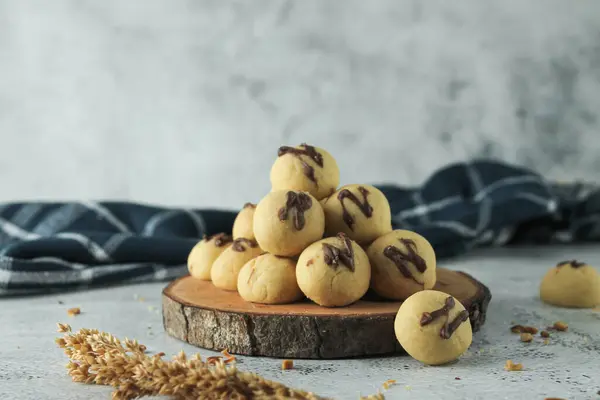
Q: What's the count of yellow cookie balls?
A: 11